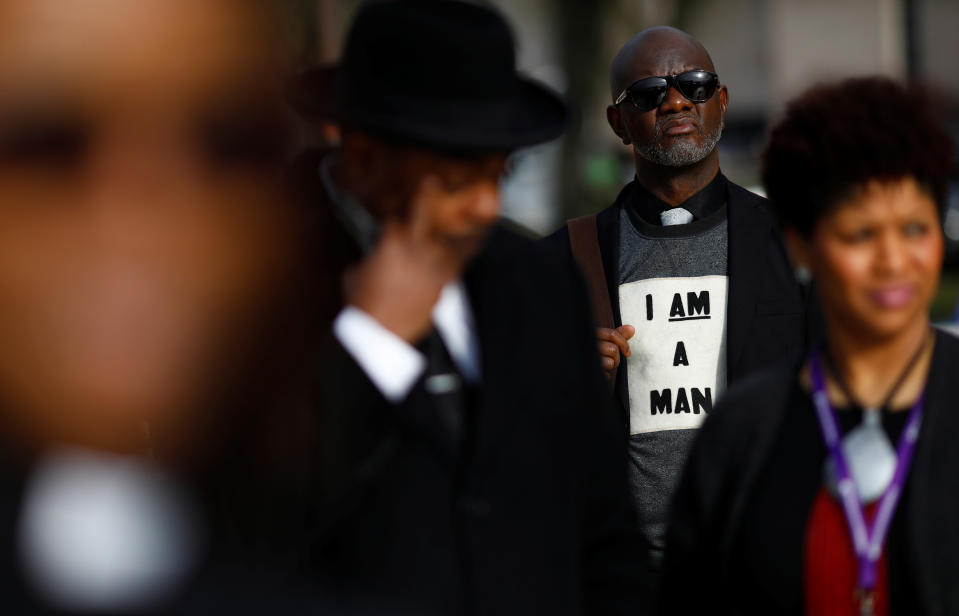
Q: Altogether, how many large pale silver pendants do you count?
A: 1